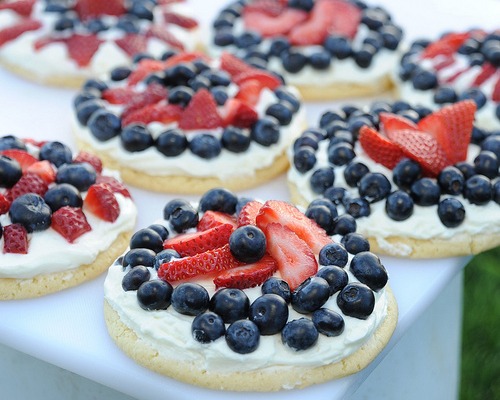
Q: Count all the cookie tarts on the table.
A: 7